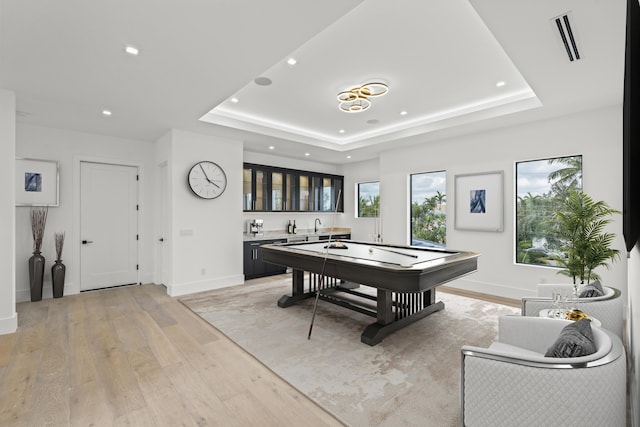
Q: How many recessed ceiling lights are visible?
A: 10